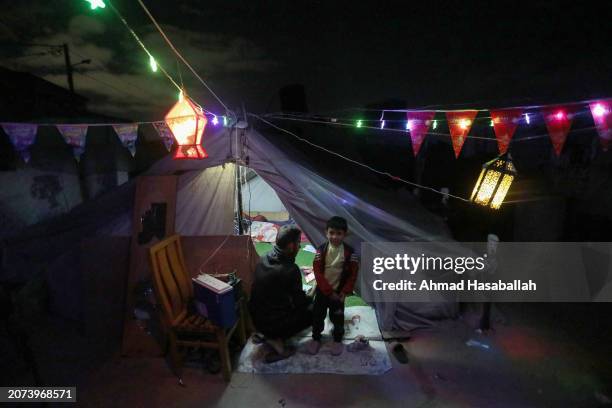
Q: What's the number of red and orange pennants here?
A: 5